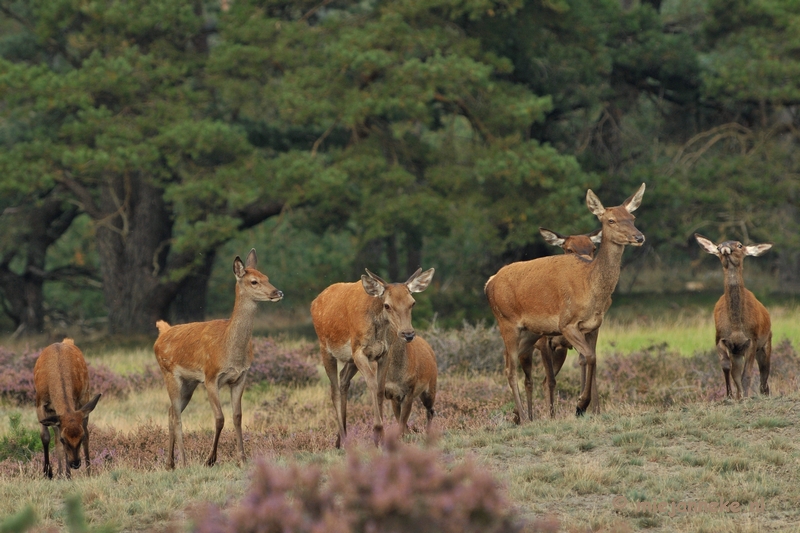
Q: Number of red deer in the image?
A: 7